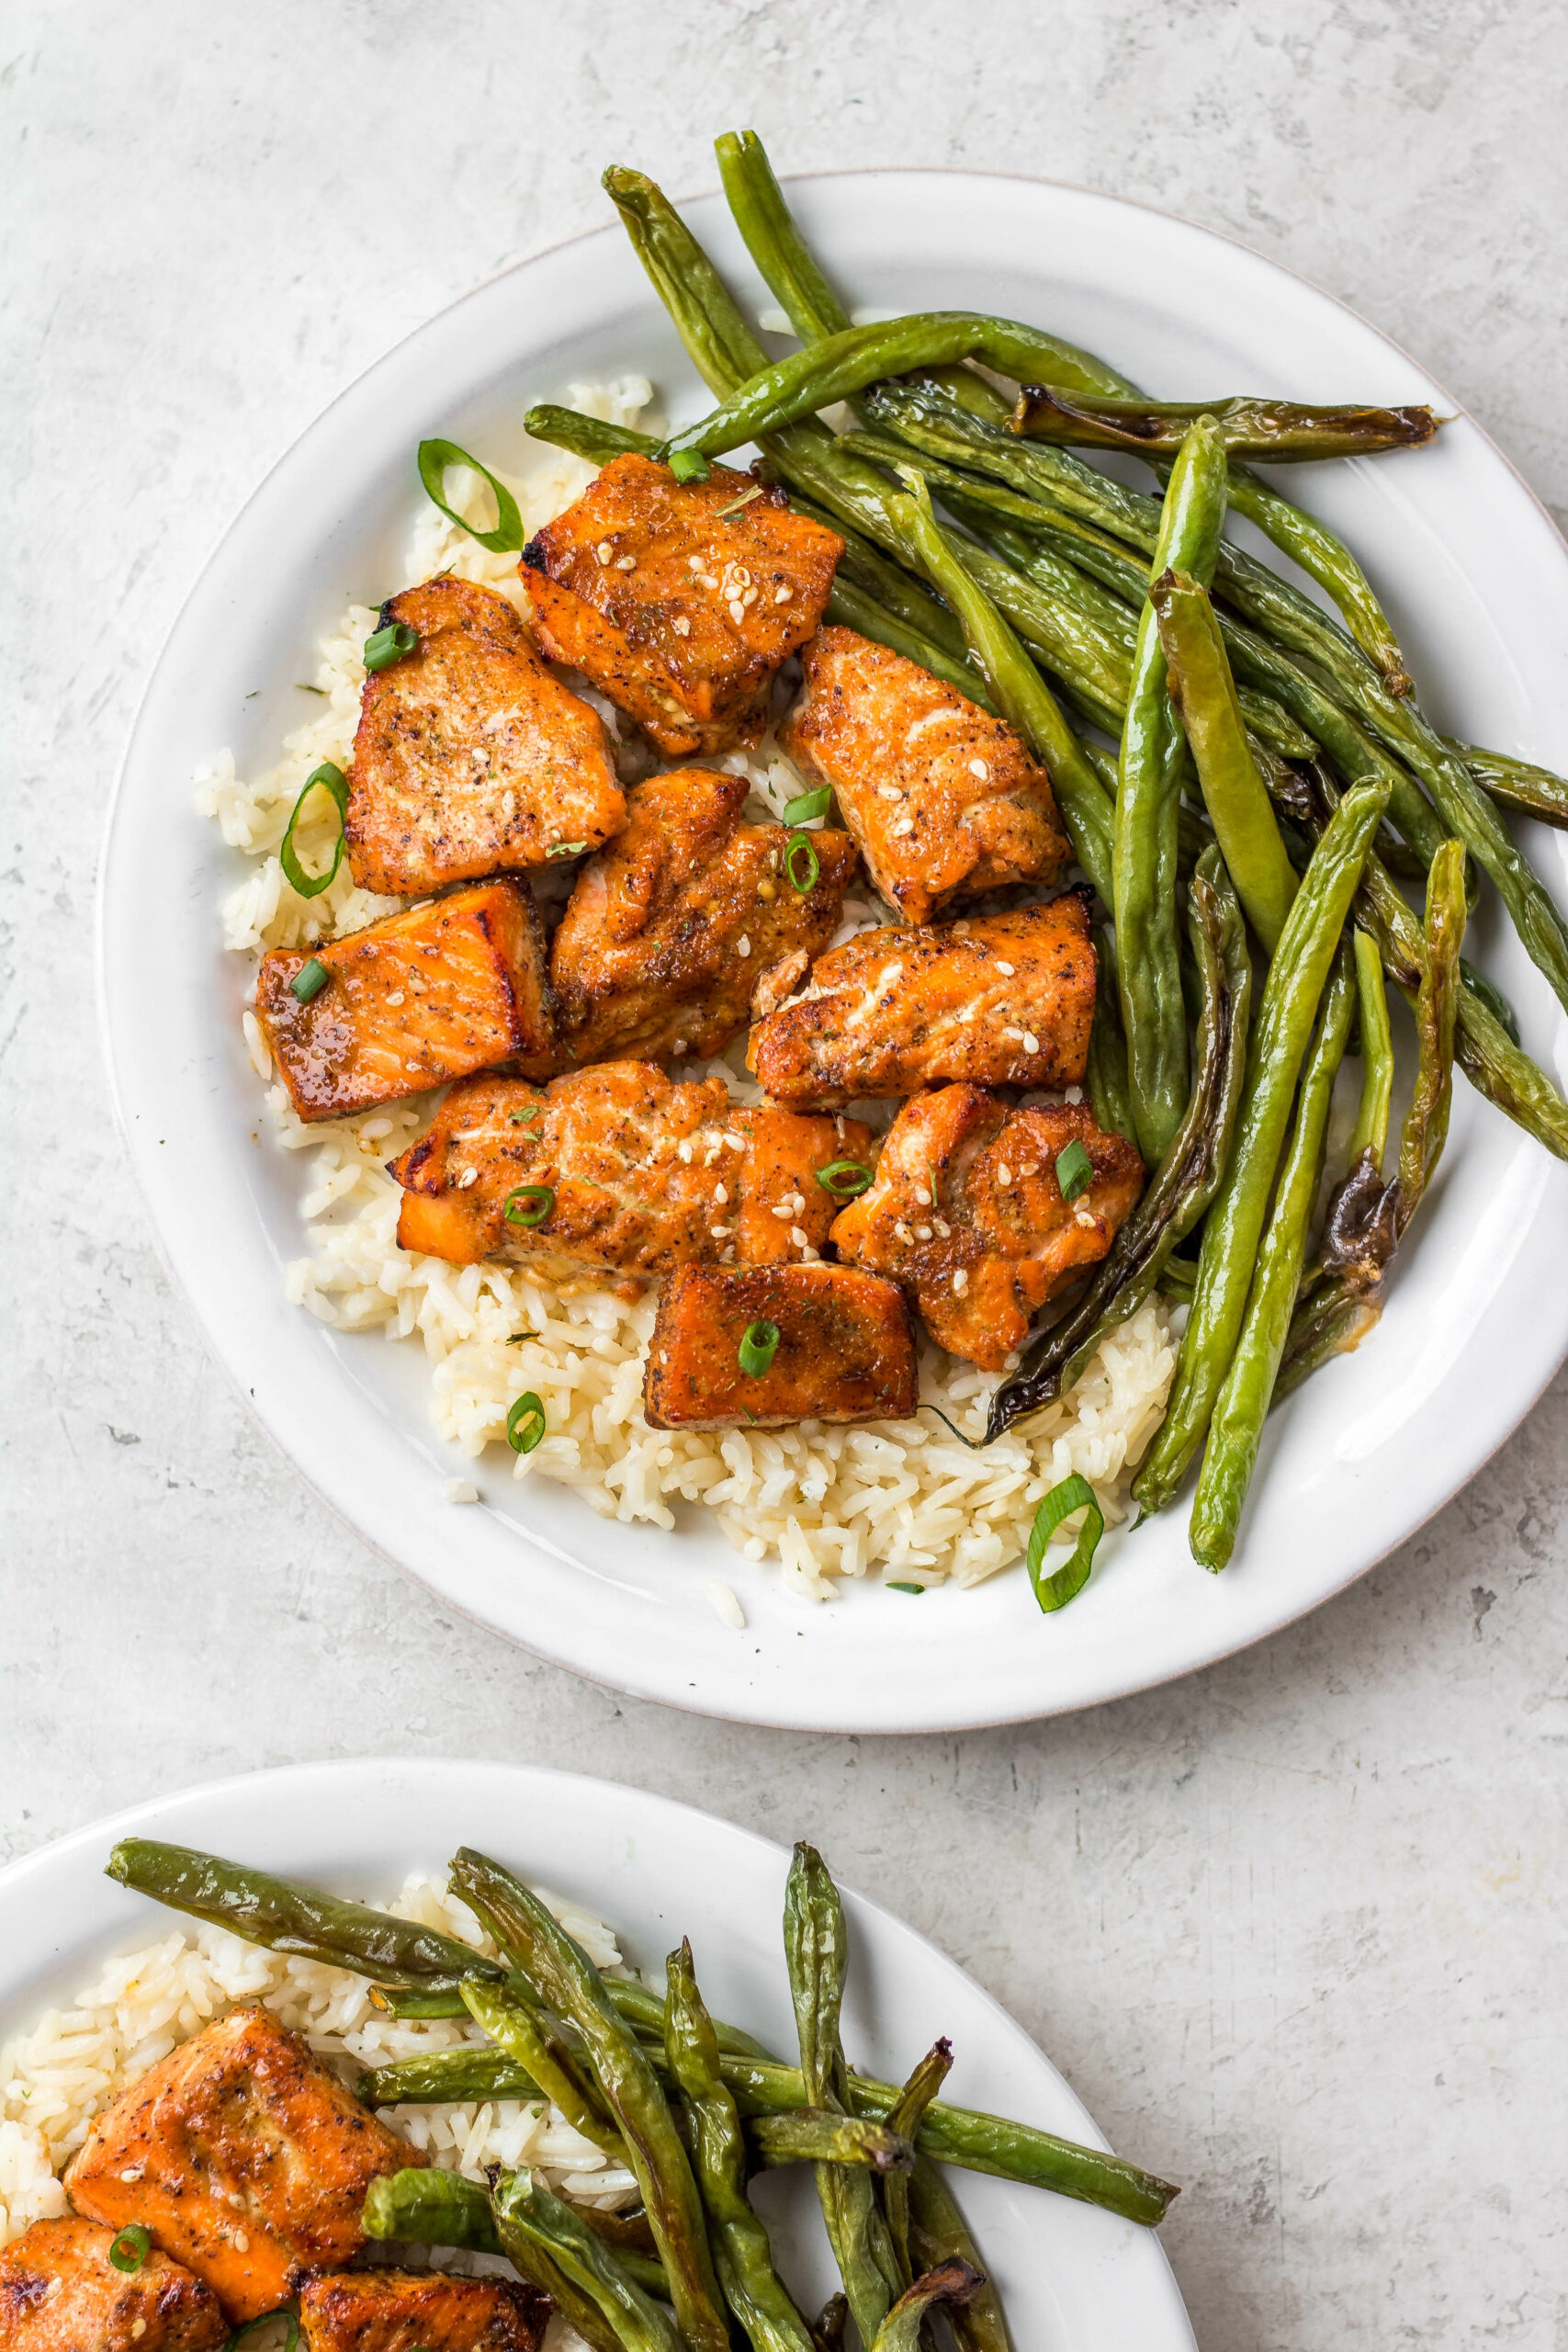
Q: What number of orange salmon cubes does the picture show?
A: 12